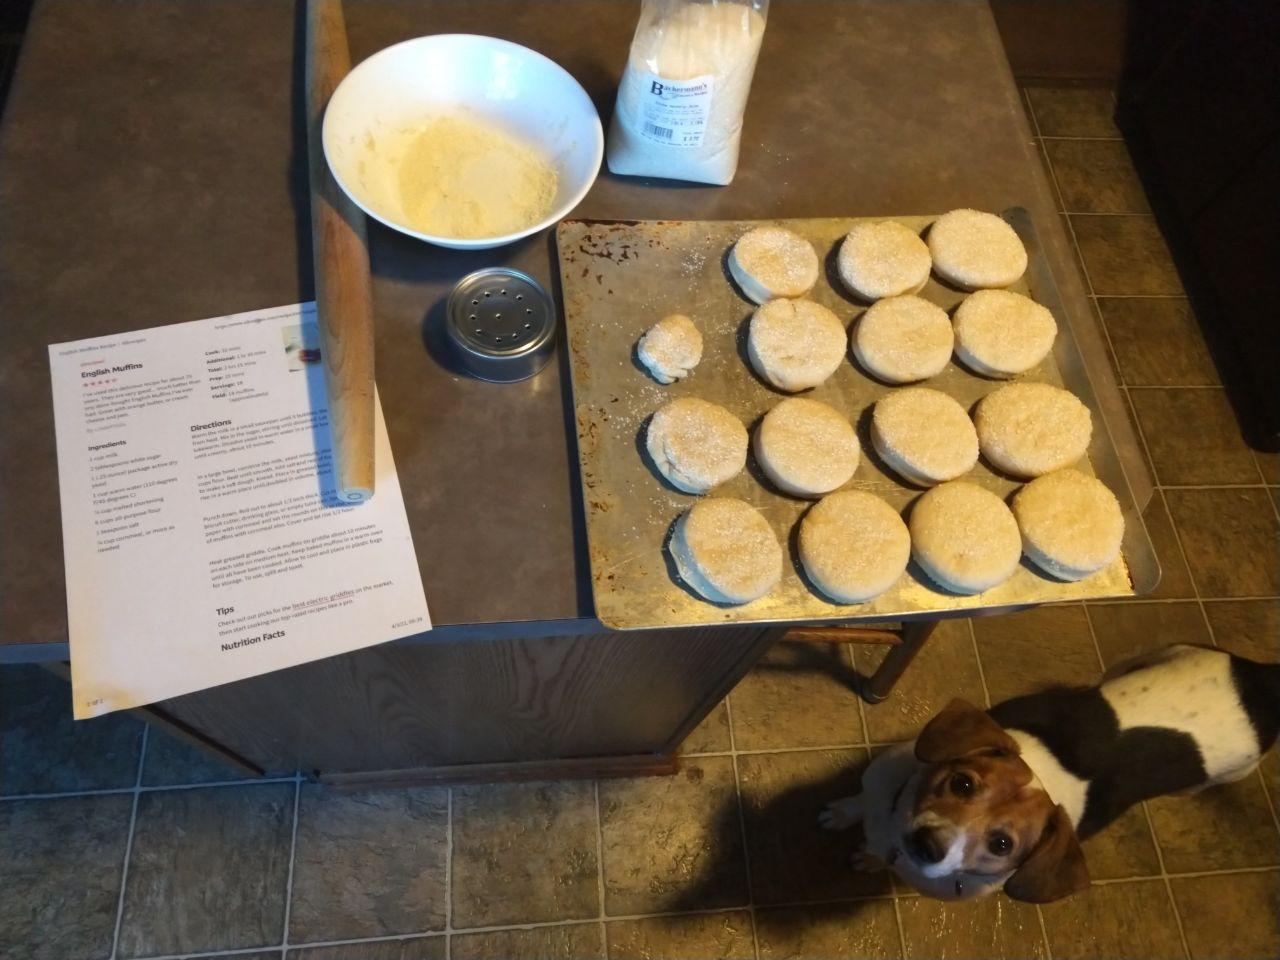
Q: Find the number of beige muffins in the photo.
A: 15